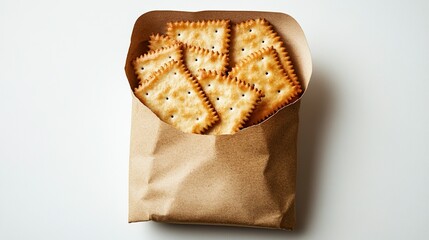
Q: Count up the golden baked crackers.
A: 8